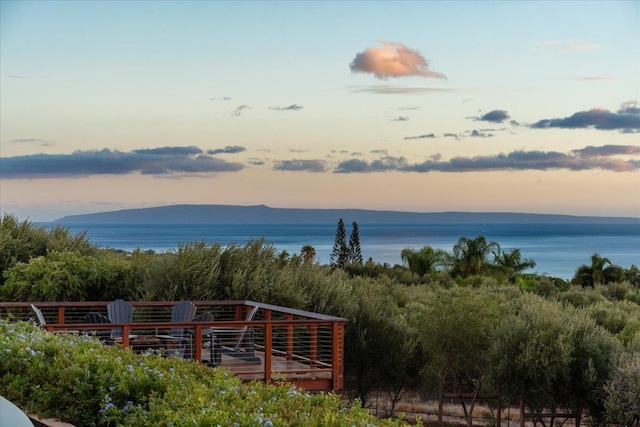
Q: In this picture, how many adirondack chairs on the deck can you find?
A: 6